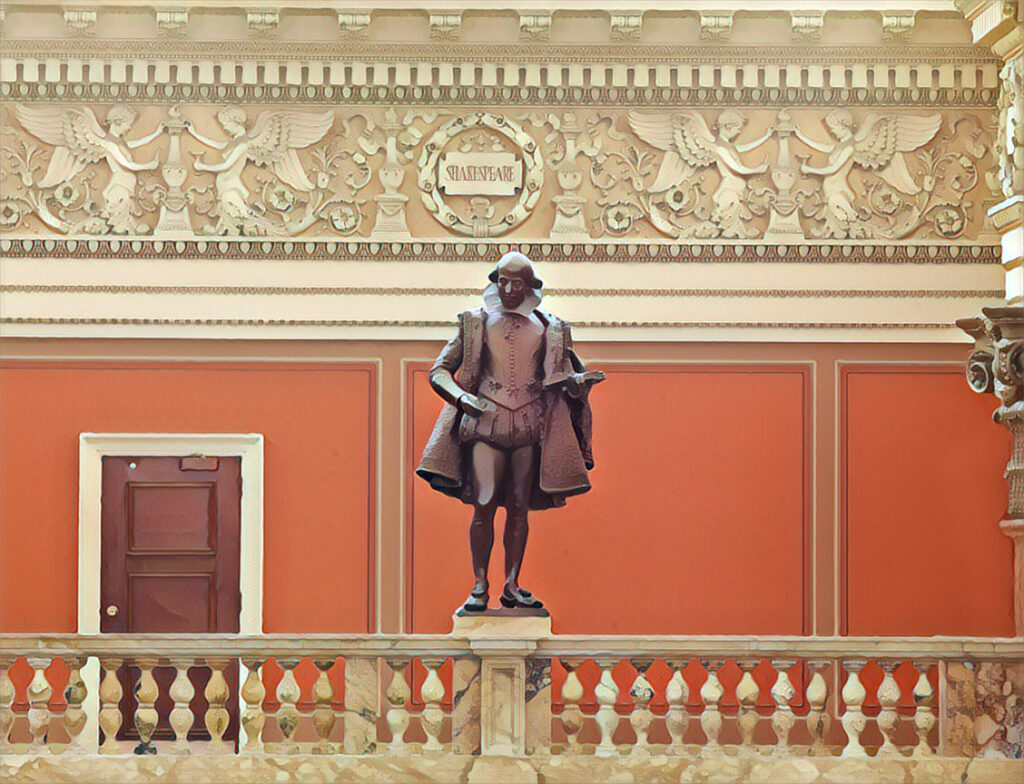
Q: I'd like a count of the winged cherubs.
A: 4